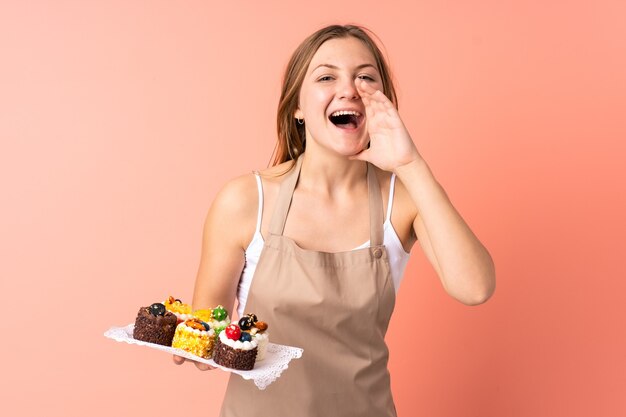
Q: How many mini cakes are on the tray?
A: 6